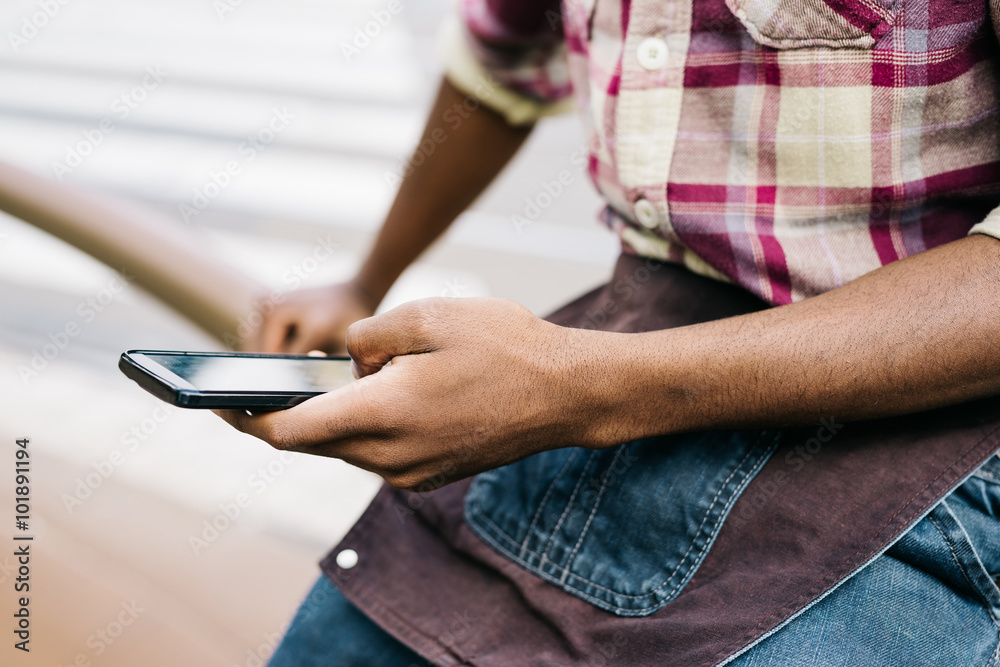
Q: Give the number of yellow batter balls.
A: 0